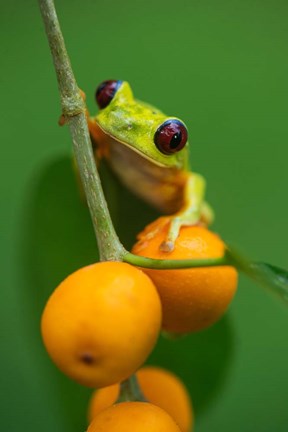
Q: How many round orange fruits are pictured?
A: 4